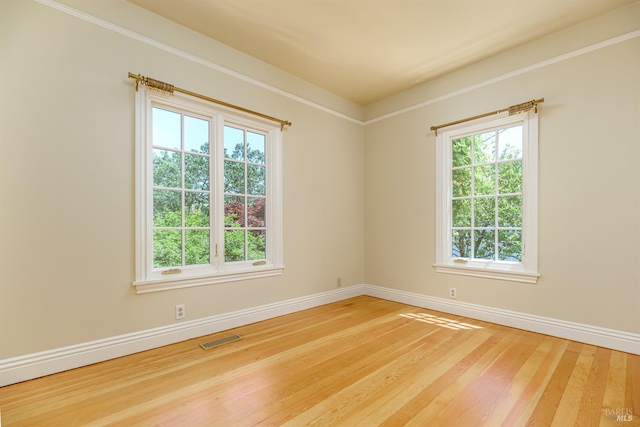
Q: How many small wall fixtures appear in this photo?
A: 3